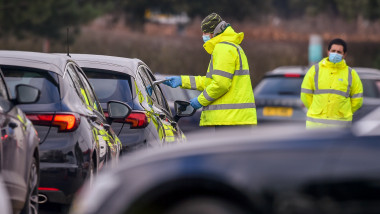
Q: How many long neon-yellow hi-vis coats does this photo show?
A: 2